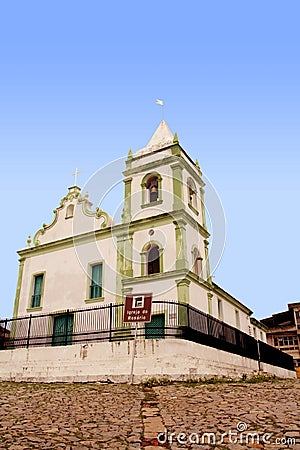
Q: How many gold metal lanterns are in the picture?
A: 0